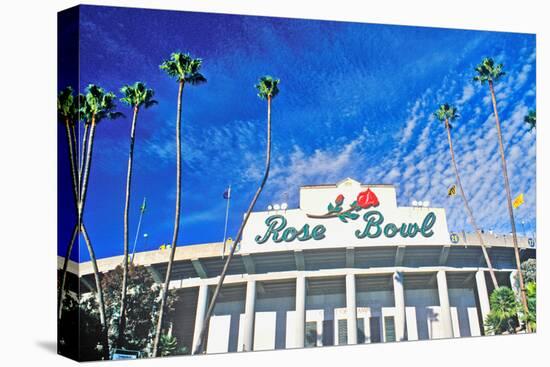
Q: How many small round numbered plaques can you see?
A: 2